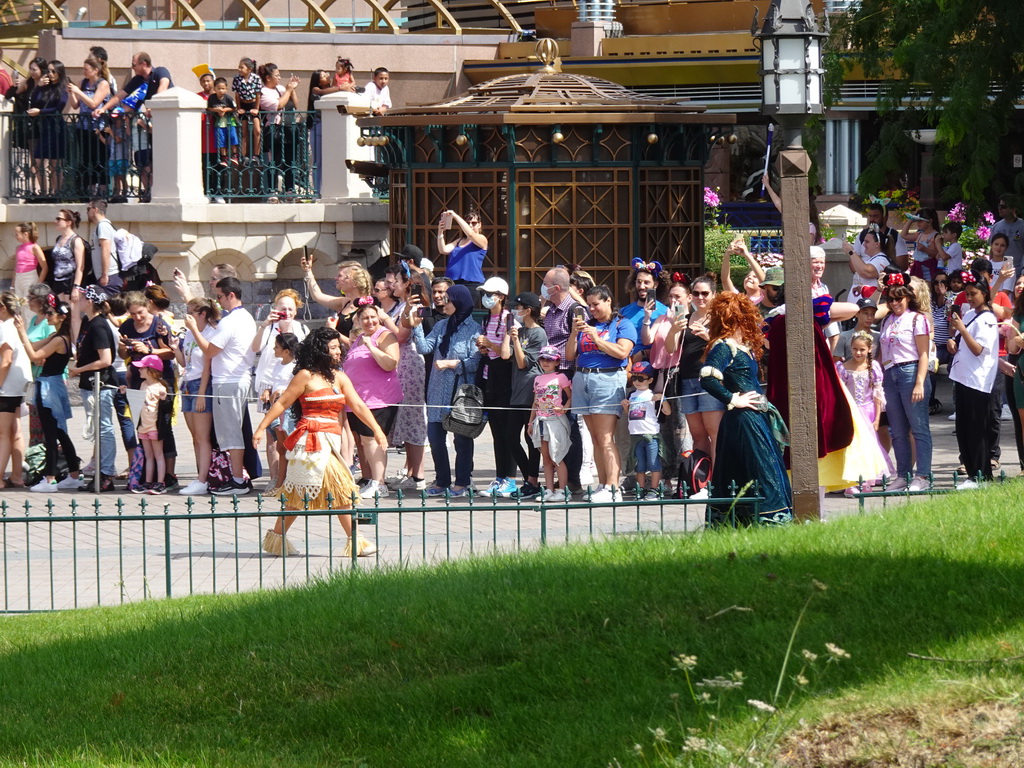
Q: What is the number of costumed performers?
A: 3